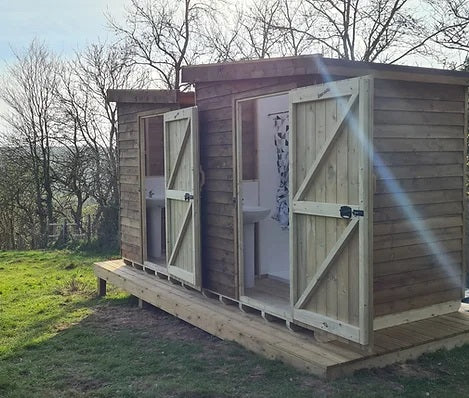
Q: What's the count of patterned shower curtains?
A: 1